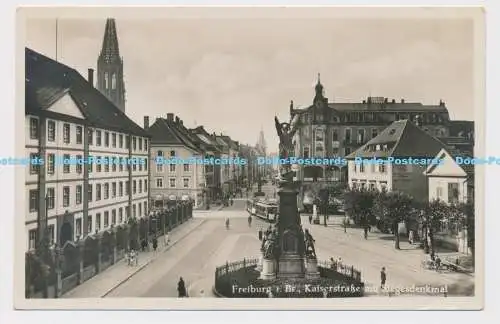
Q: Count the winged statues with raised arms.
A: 1